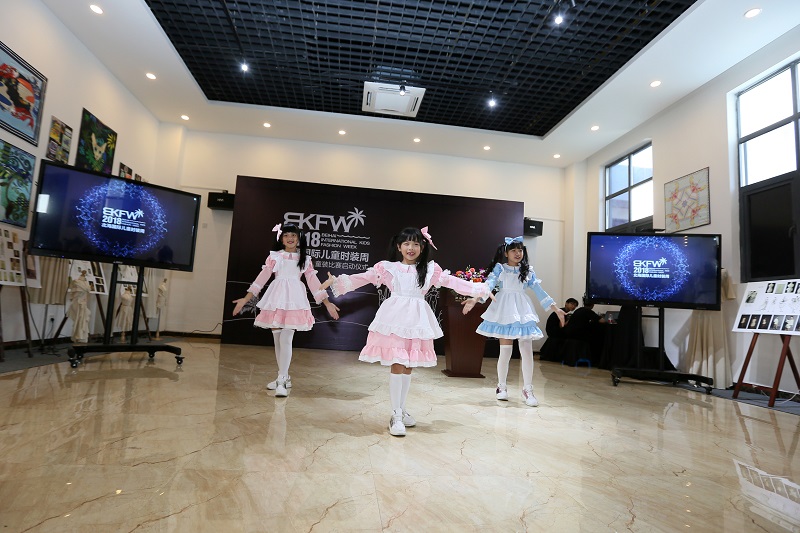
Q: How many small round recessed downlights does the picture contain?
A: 11